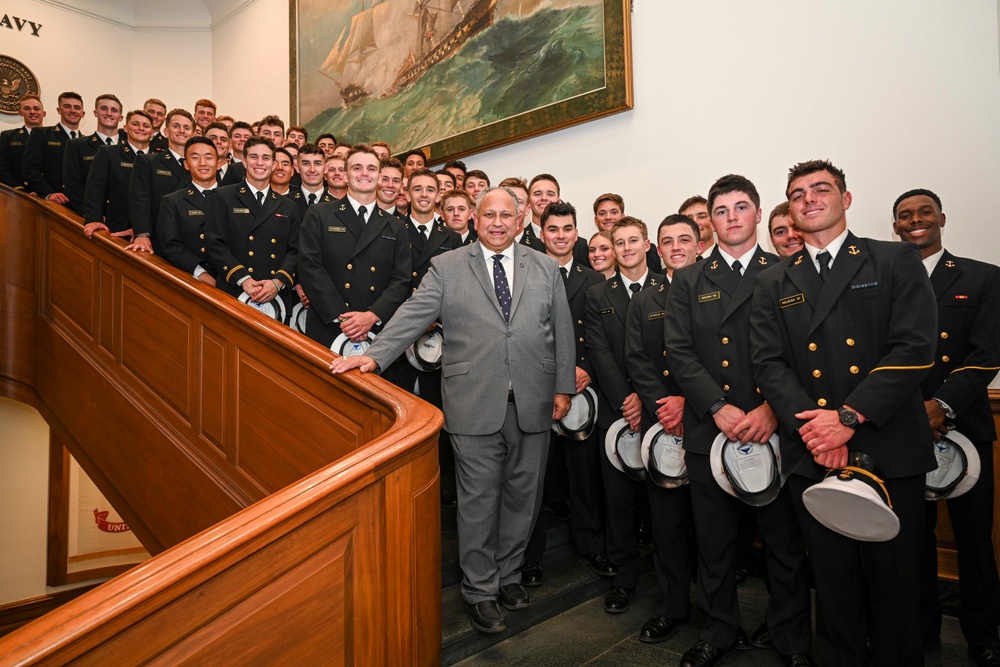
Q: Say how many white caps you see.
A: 10